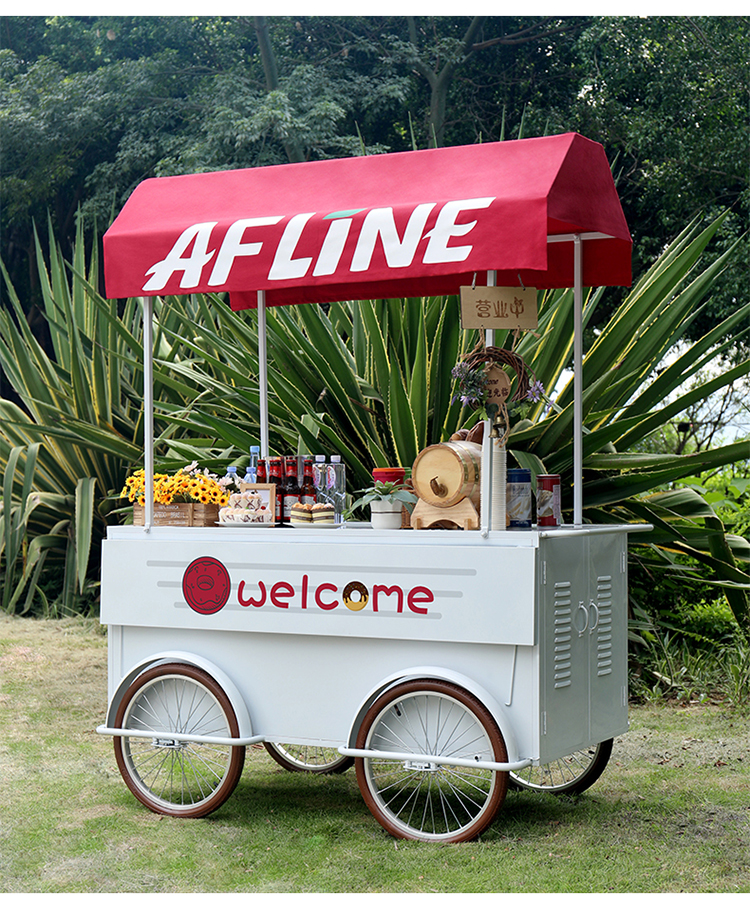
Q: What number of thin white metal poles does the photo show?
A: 4